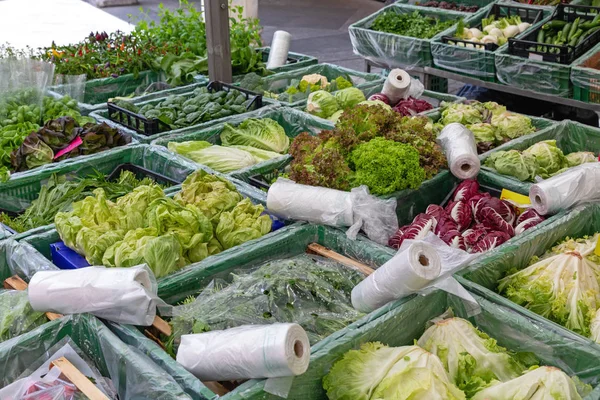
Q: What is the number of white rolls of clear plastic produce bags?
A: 8